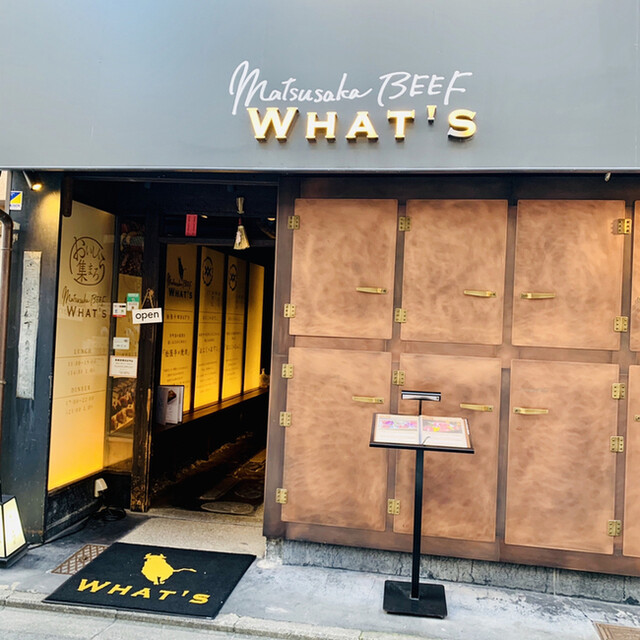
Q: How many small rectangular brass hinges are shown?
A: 14